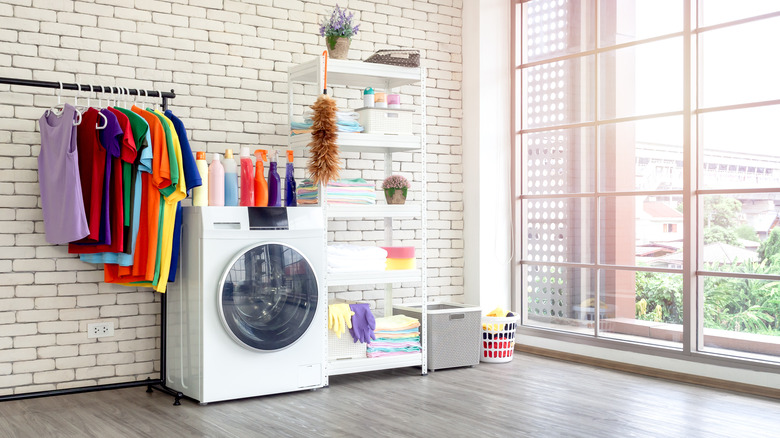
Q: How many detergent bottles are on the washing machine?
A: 7